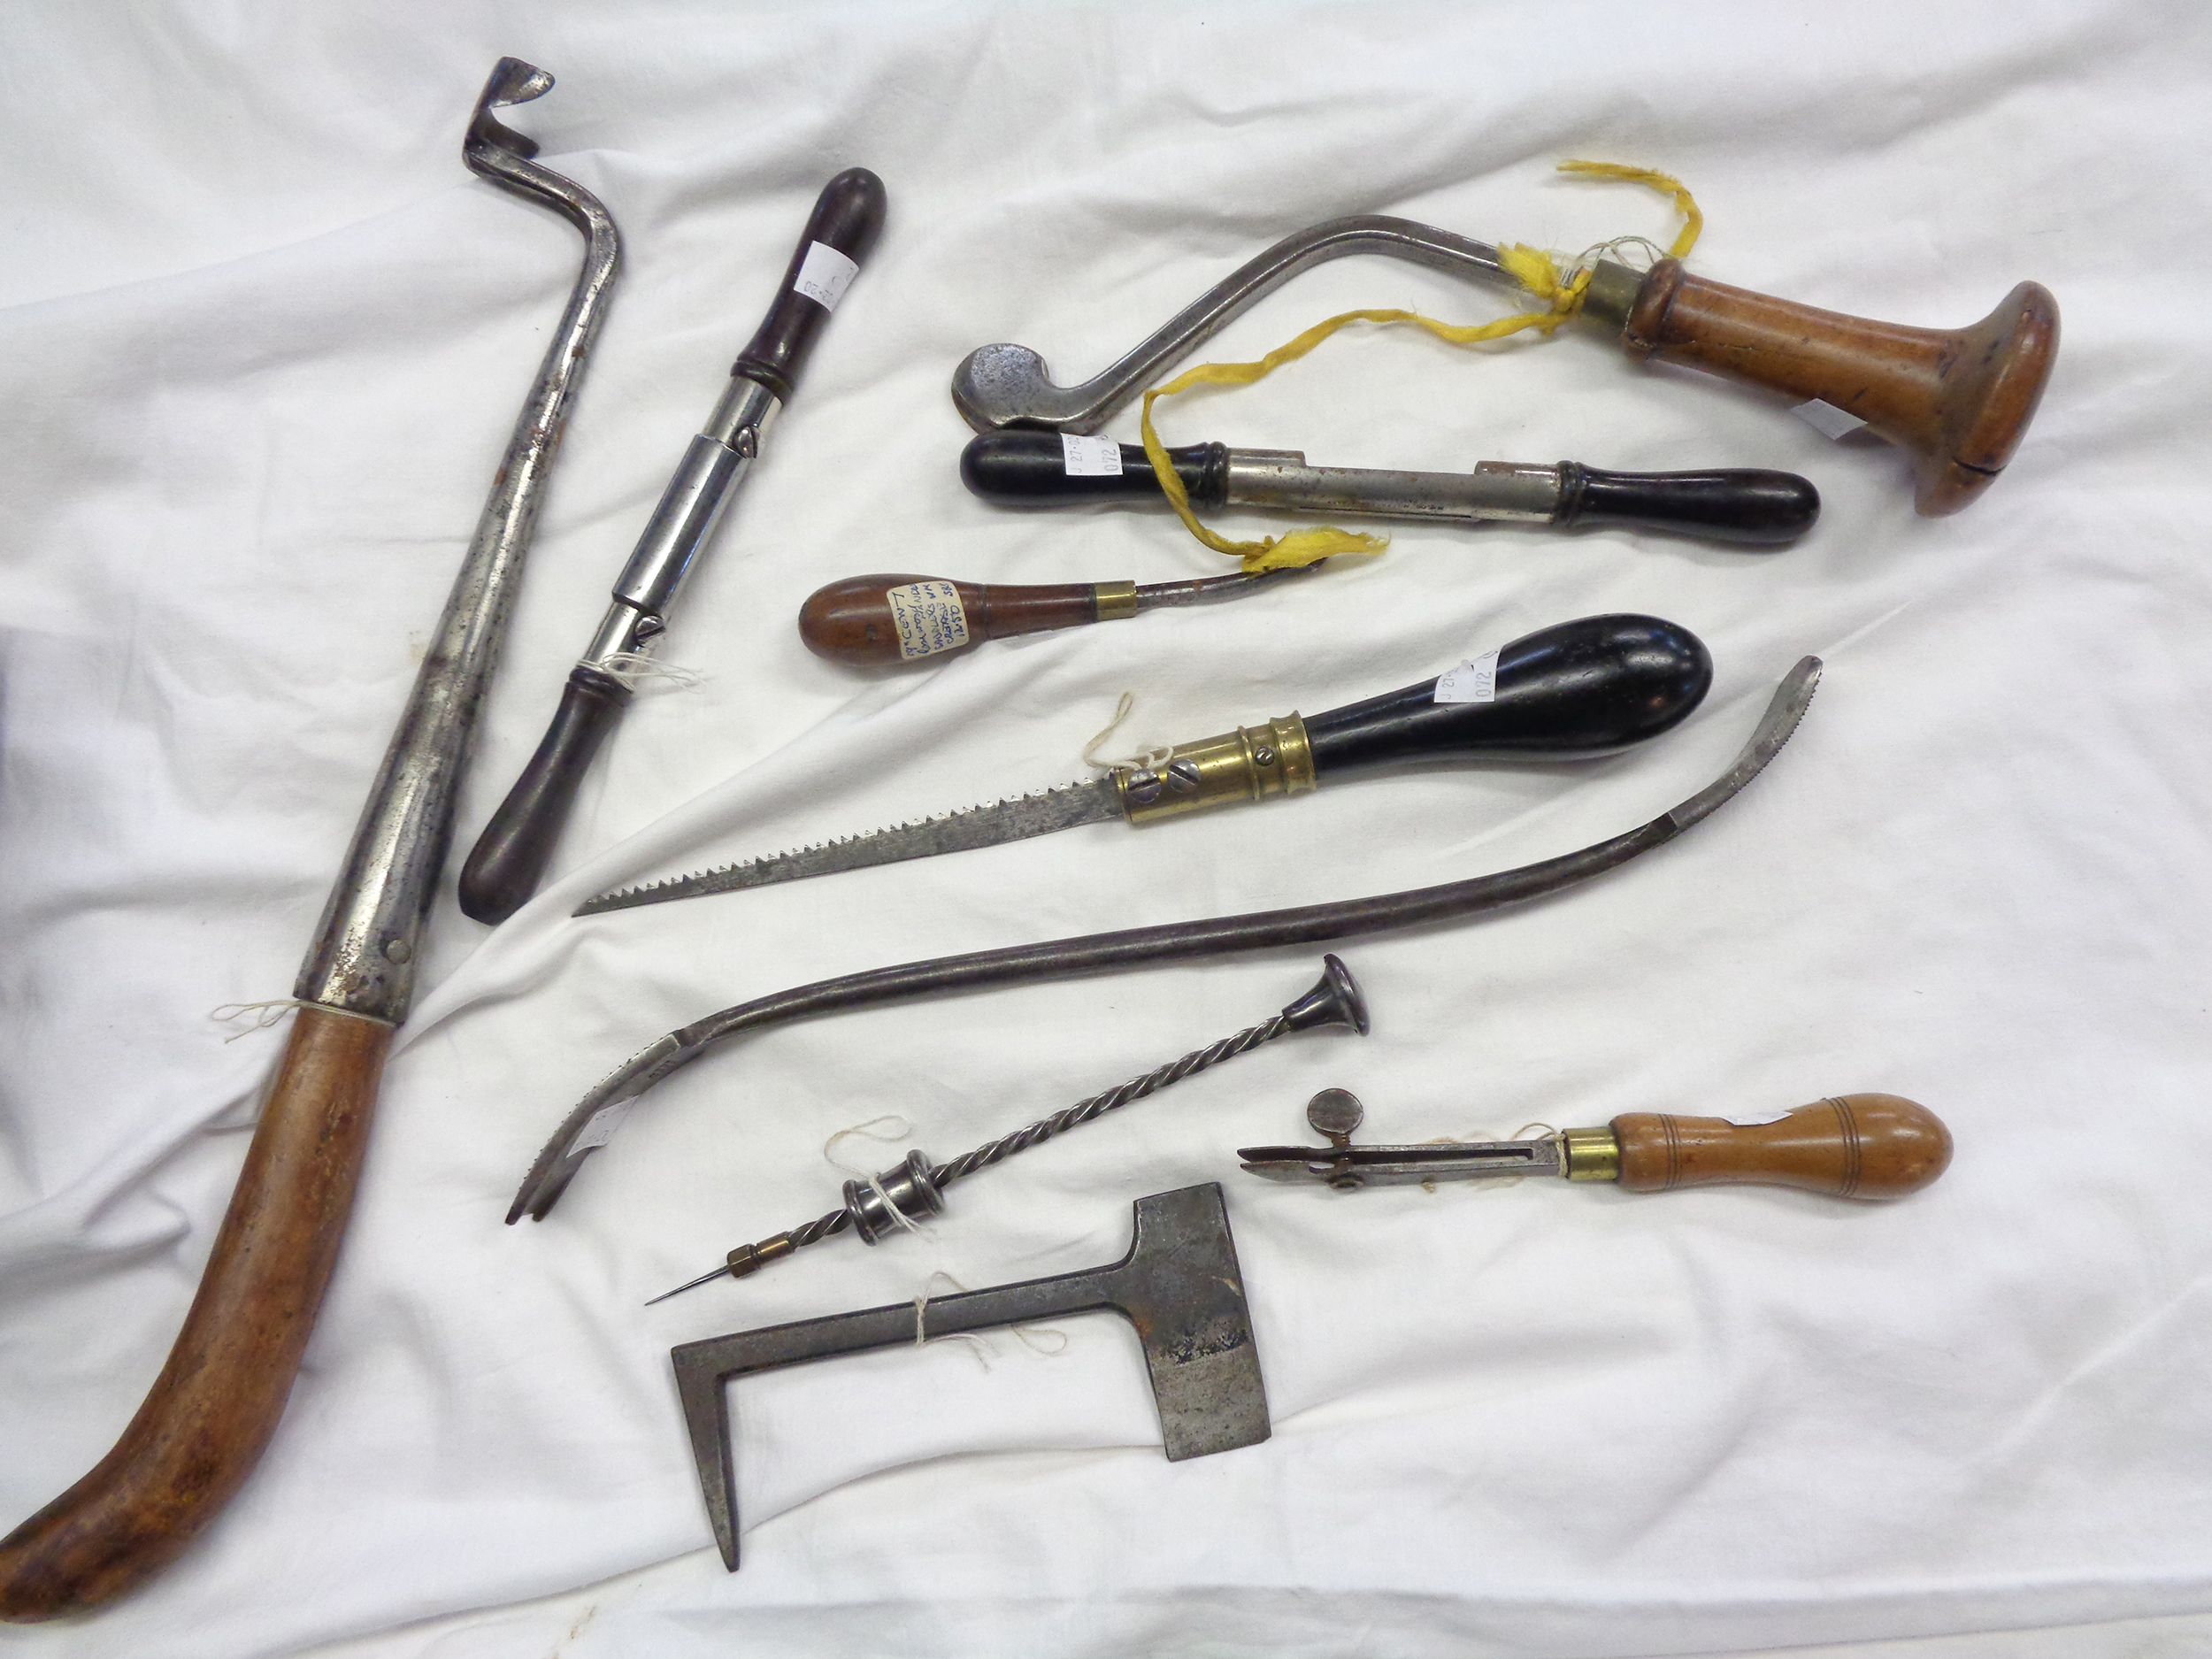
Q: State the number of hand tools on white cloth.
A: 10